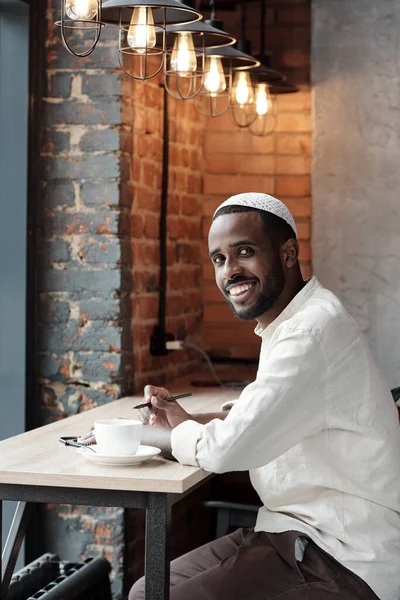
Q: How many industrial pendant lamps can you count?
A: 6